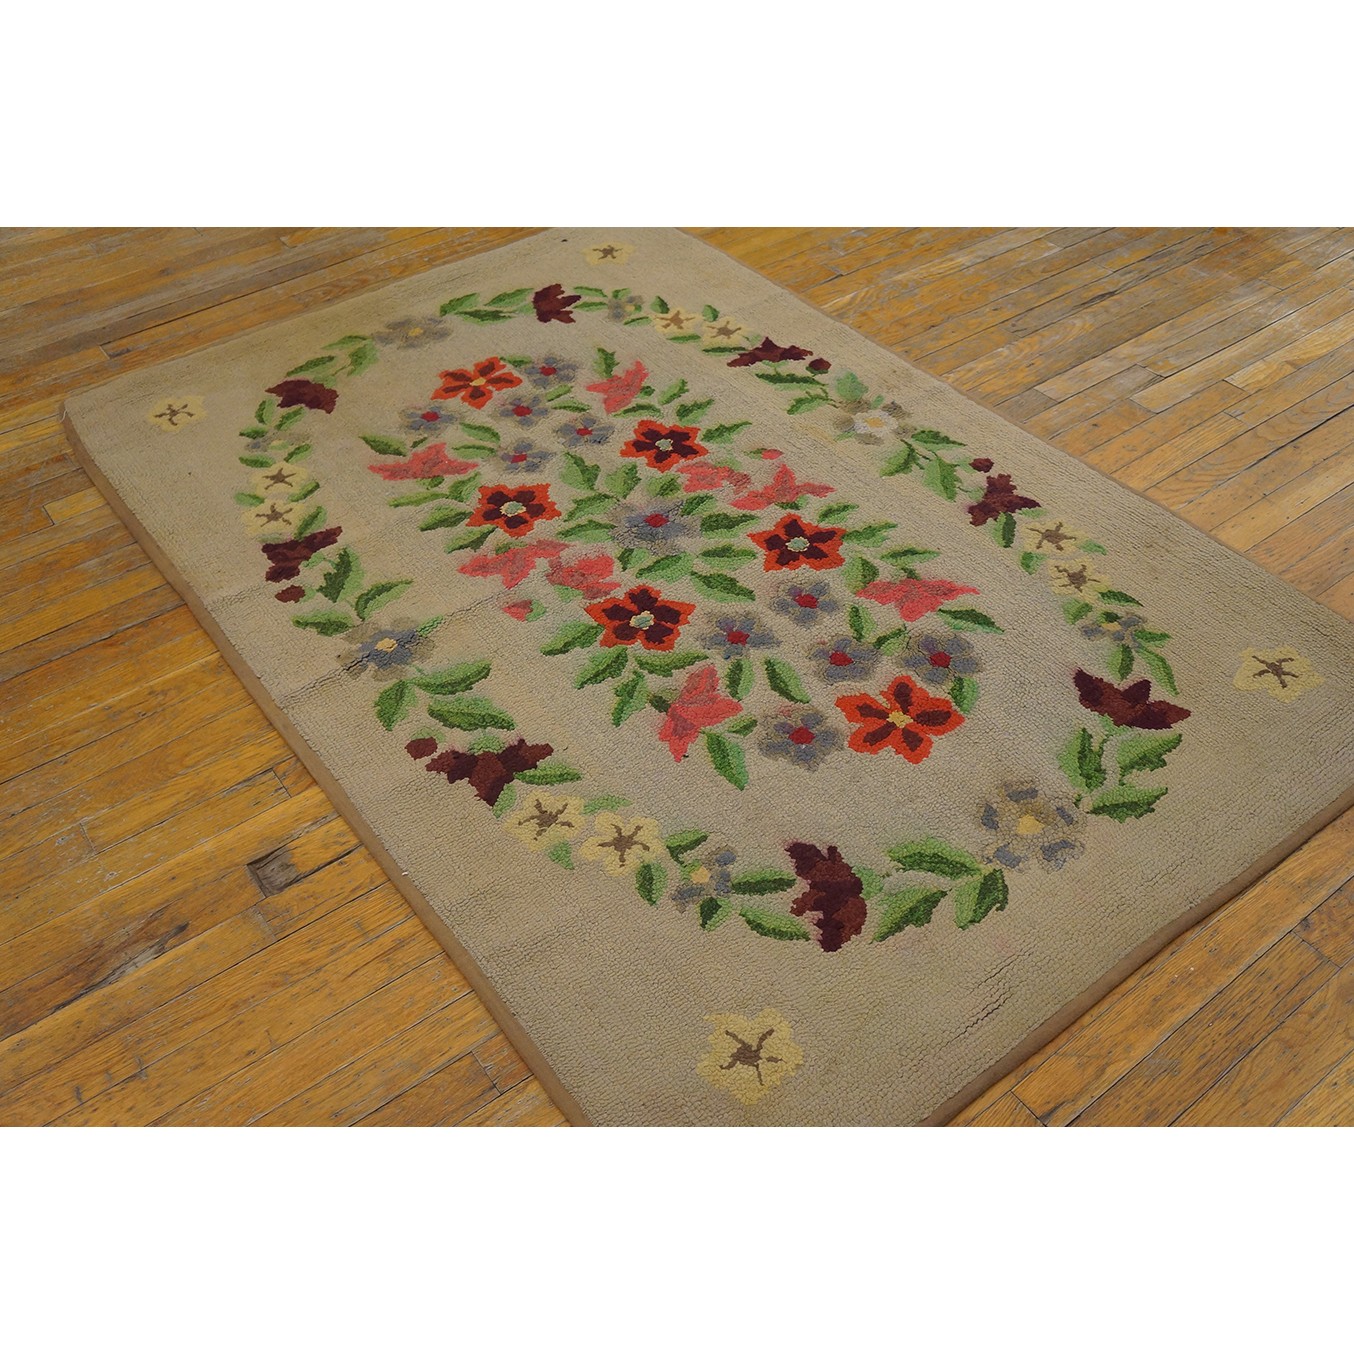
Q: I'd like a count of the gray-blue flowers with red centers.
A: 11